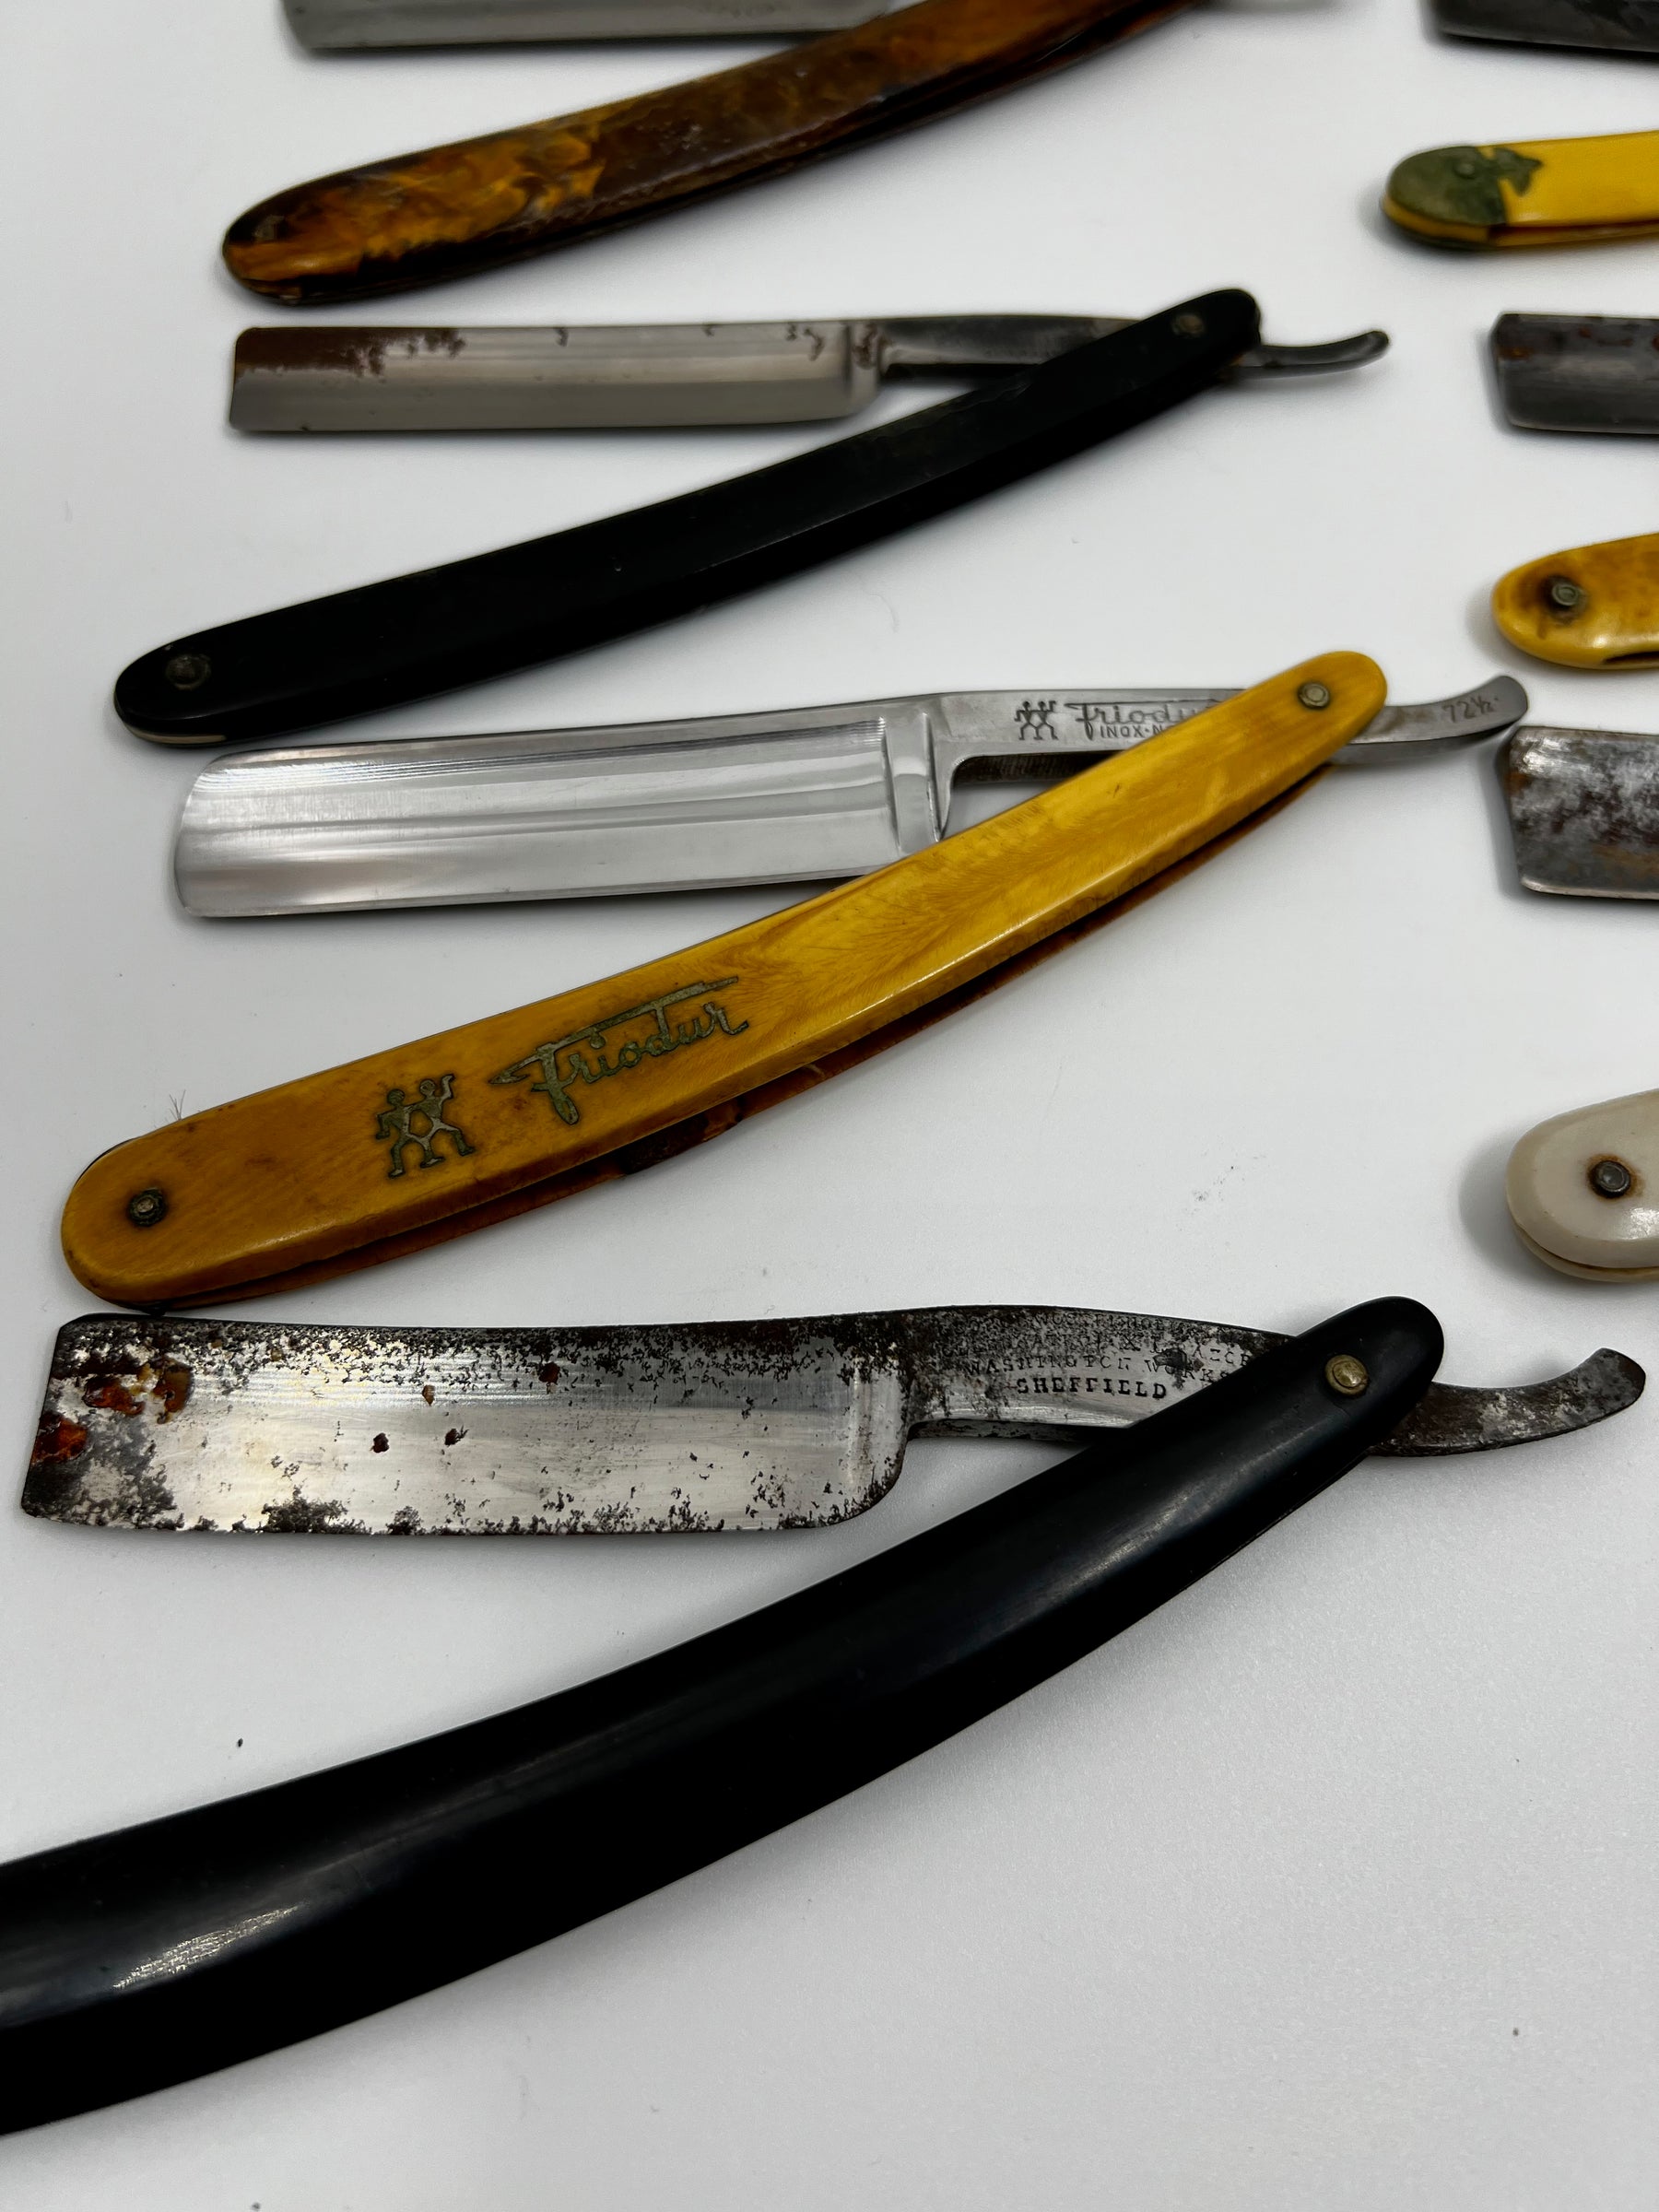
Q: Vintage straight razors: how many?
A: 7